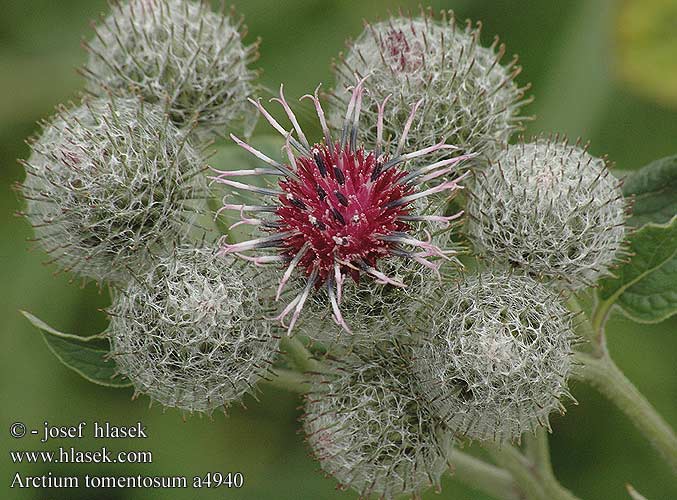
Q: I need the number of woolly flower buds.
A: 7